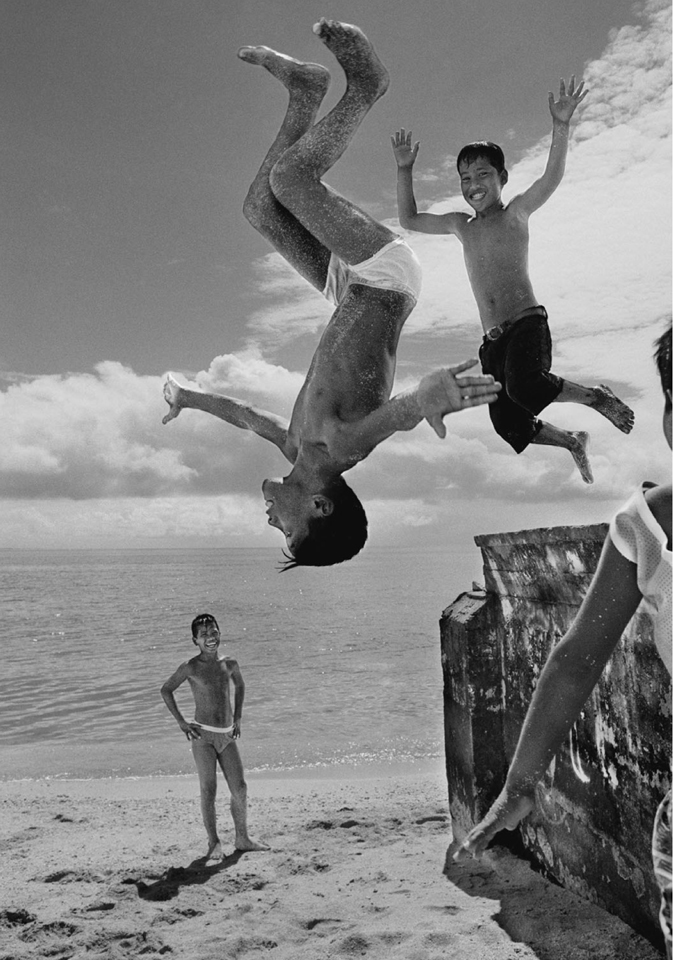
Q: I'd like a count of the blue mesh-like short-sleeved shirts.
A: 0